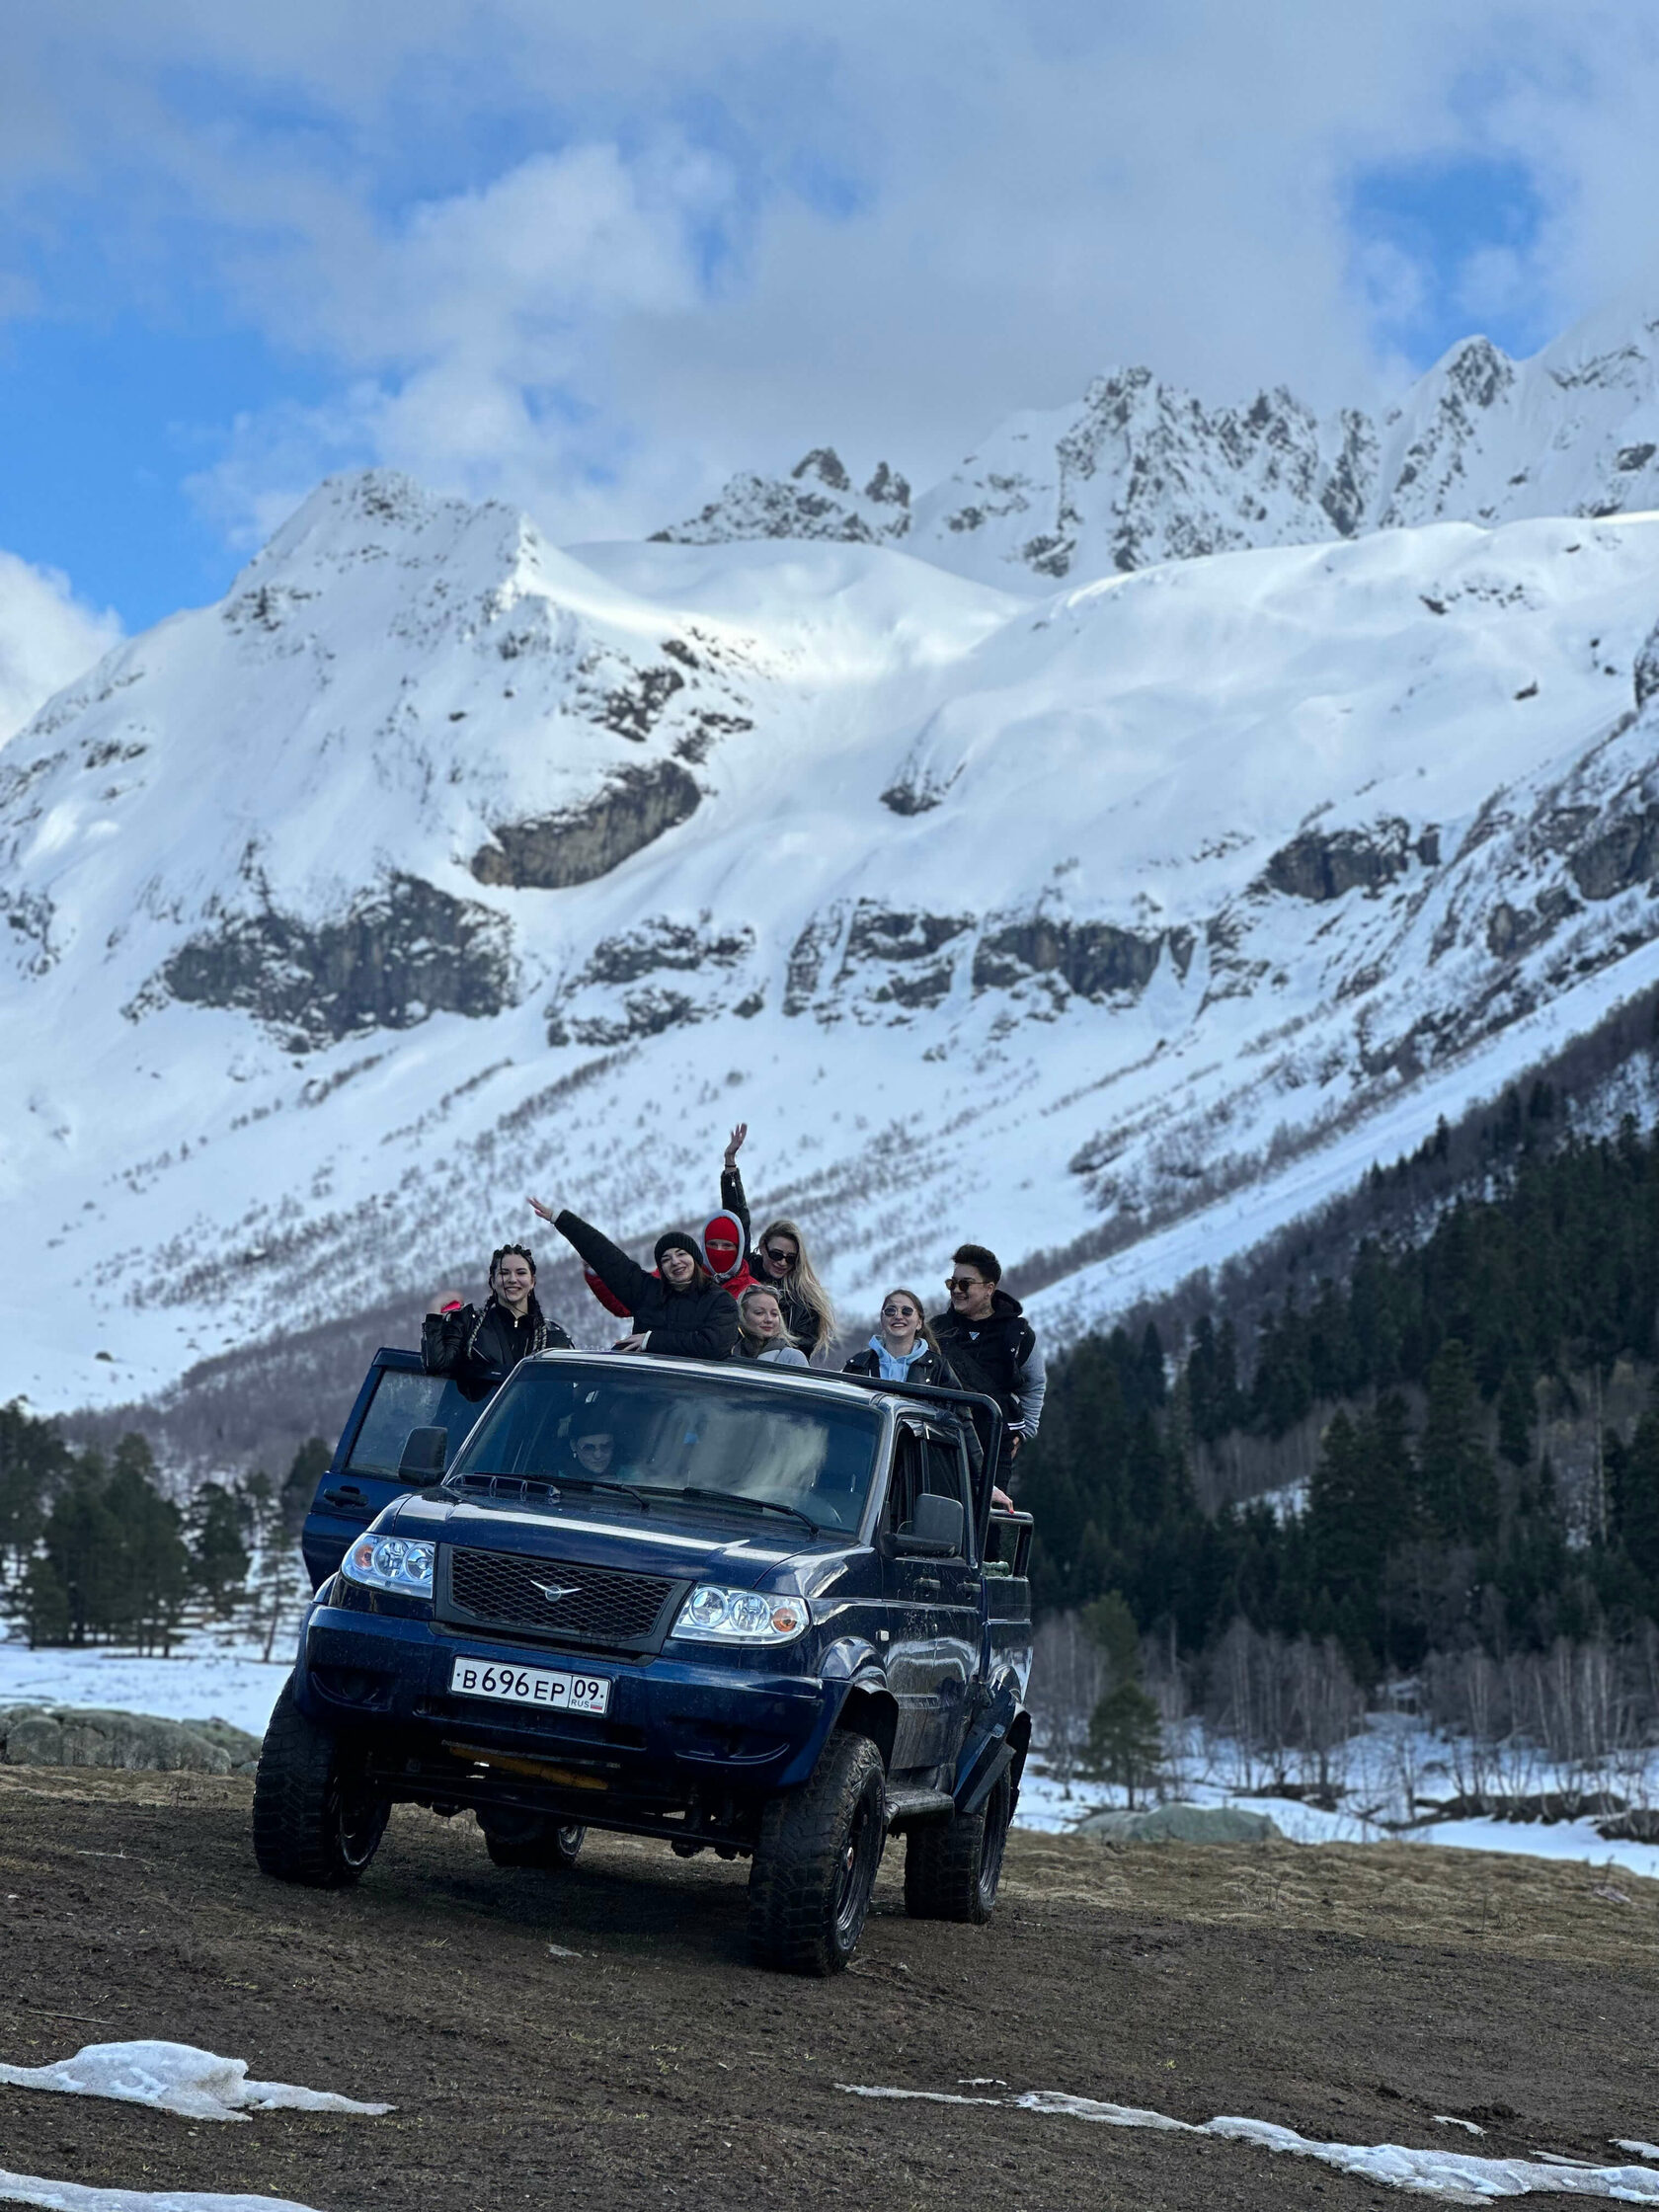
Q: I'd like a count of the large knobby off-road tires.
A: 4